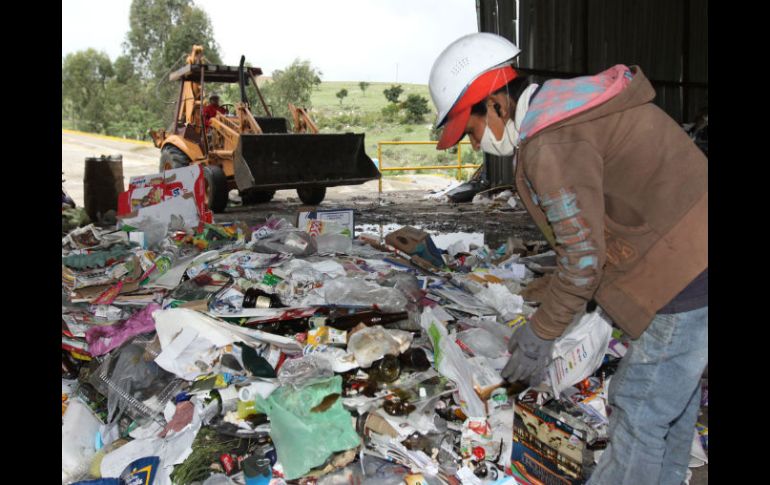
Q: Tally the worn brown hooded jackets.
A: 1